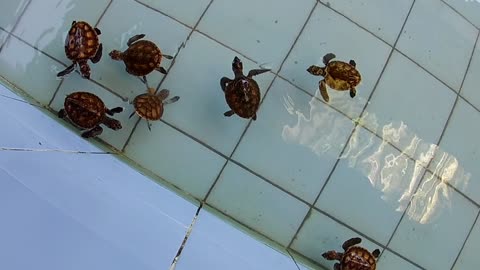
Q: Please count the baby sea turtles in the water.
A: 7